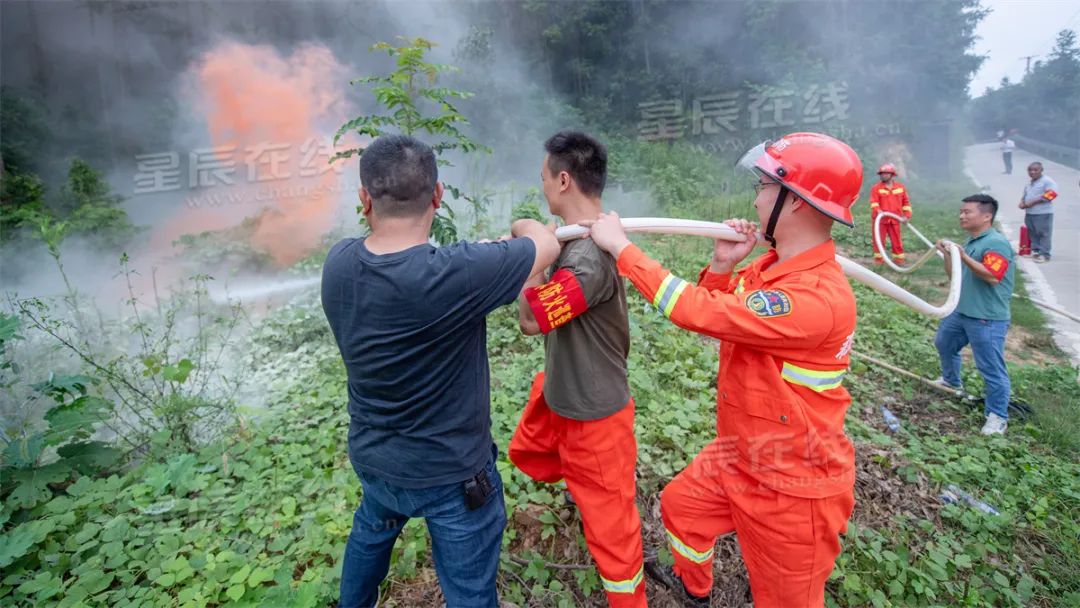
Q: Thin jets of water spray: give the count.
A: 1